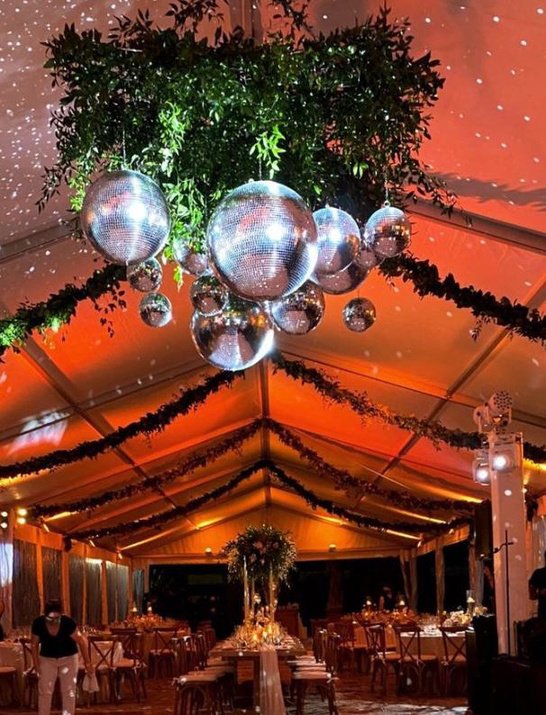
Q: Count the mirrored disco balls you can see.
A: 13